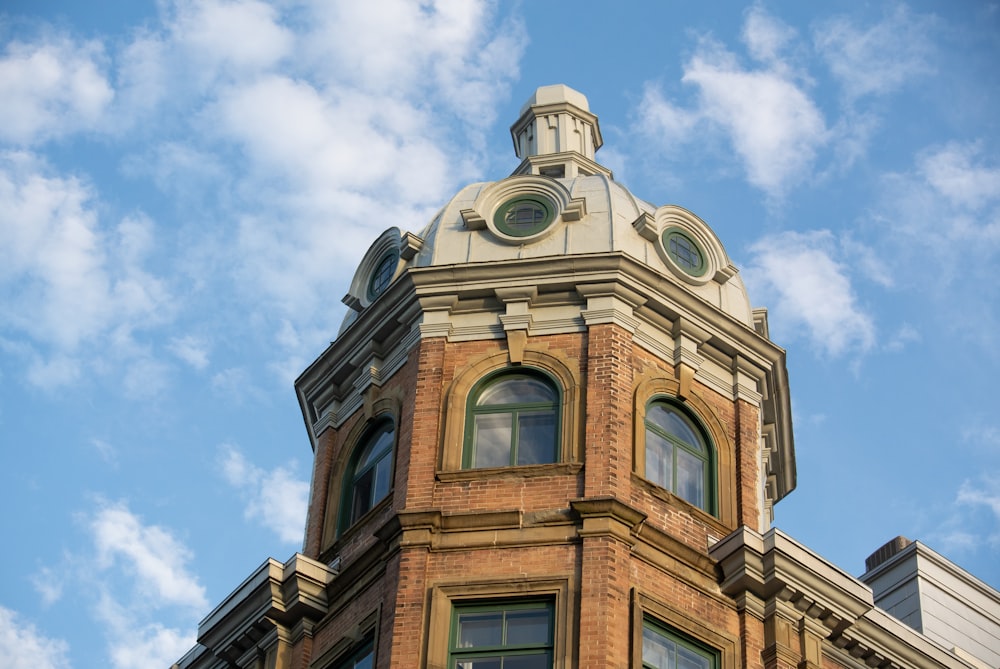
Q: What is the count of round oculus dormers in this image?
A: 3